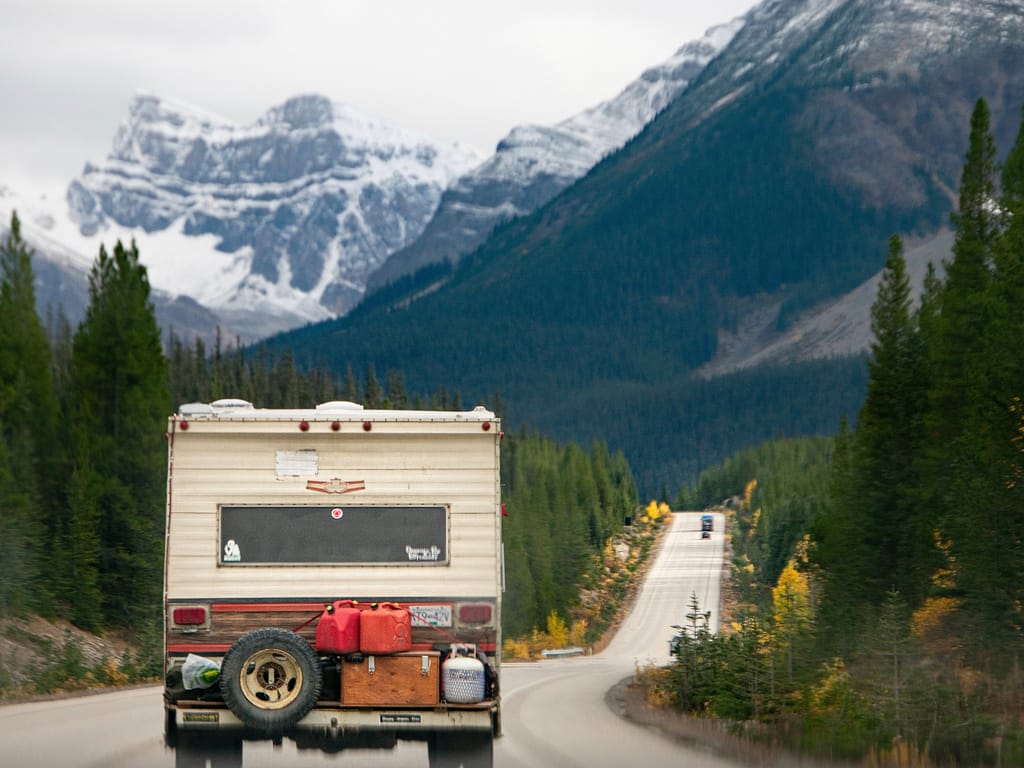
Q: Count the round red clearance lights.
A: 5